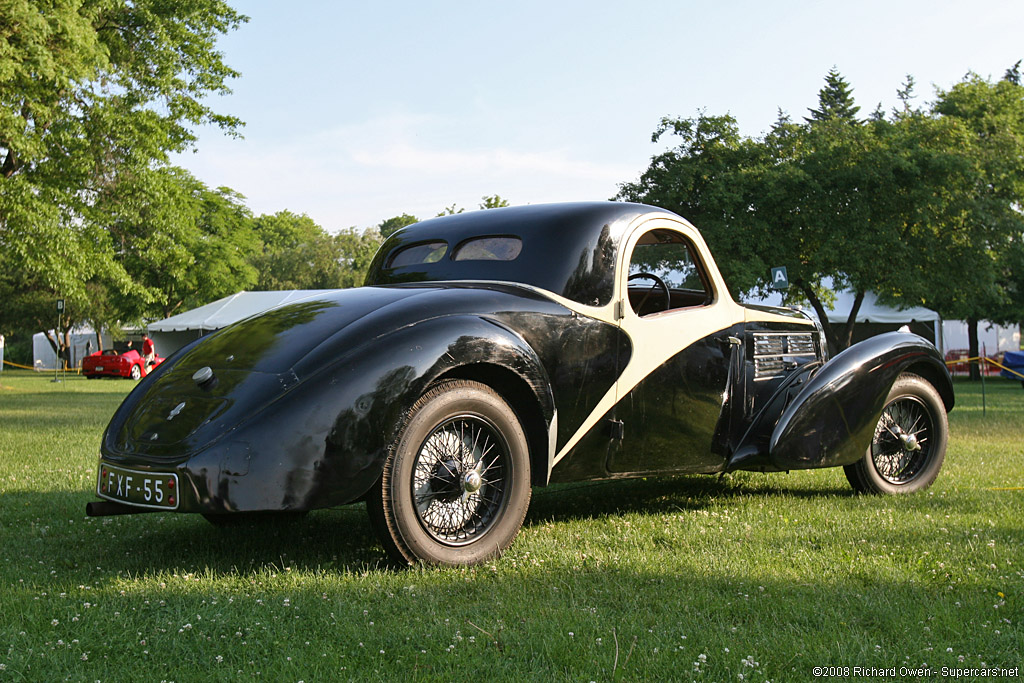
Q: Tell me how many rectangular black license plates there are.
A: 1